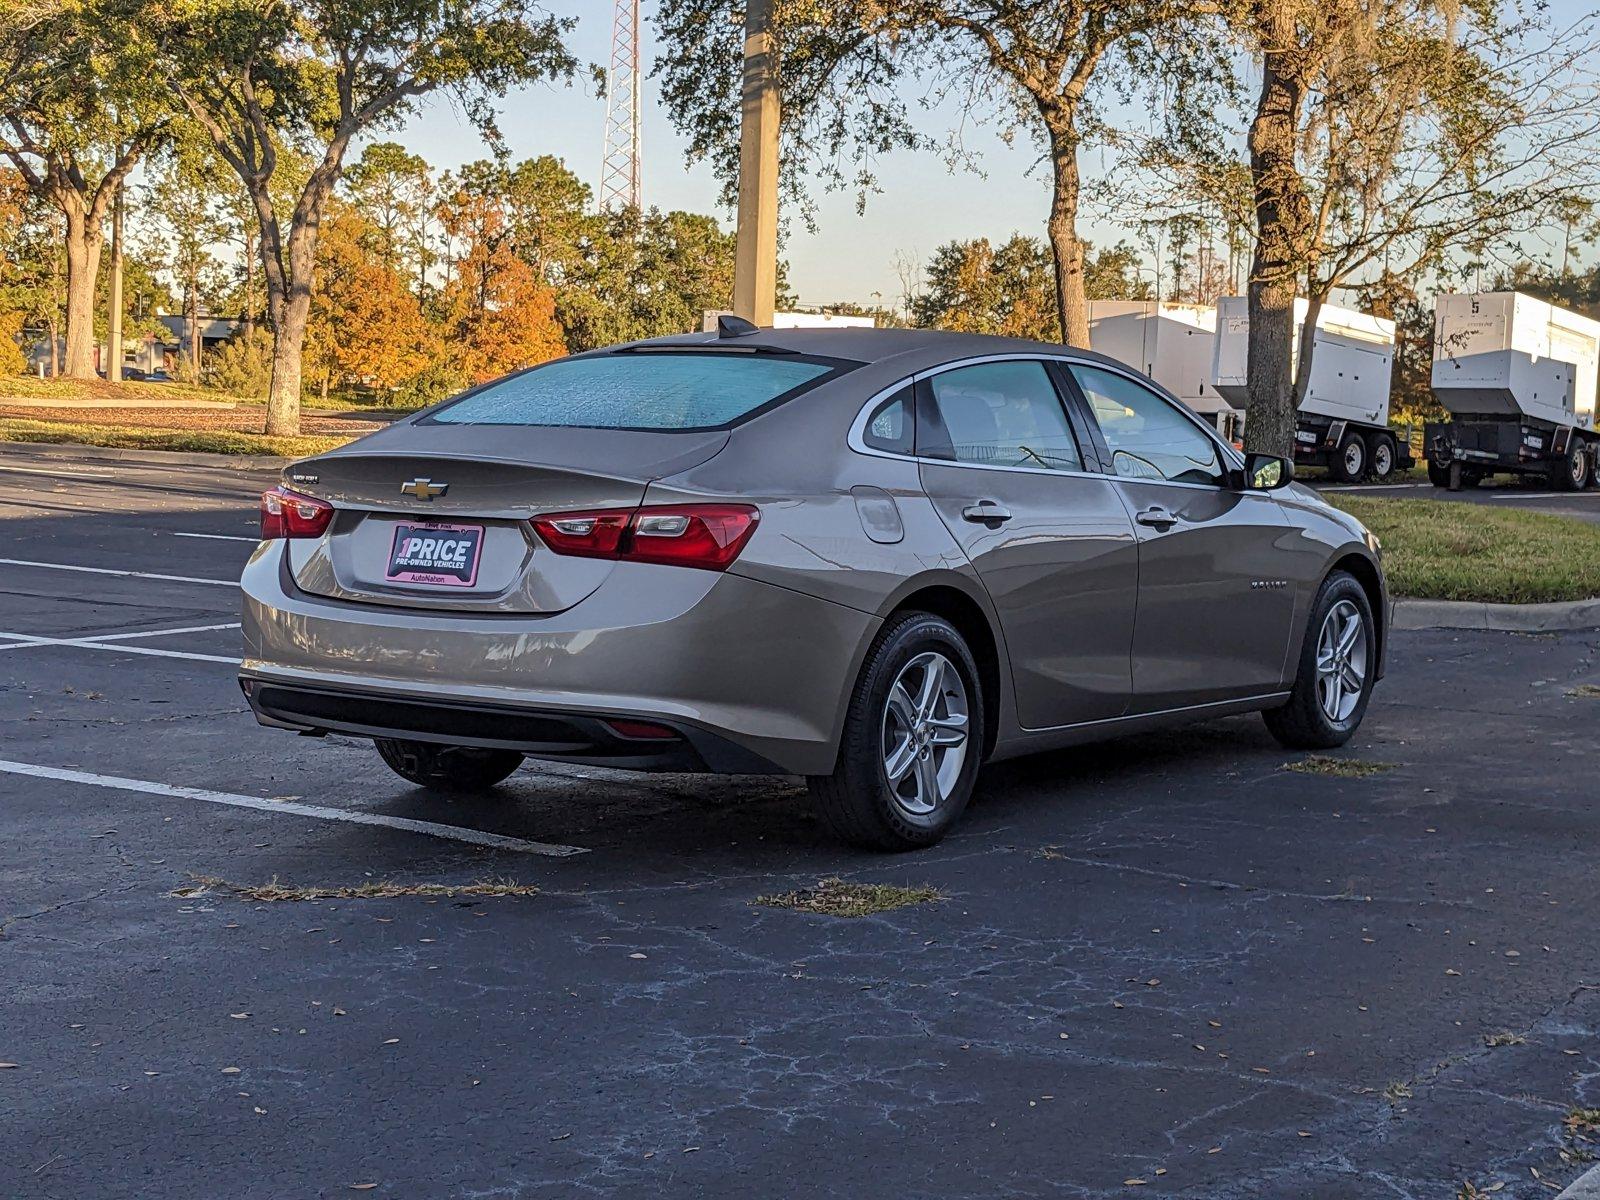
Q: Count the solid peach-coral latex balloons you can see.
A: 0